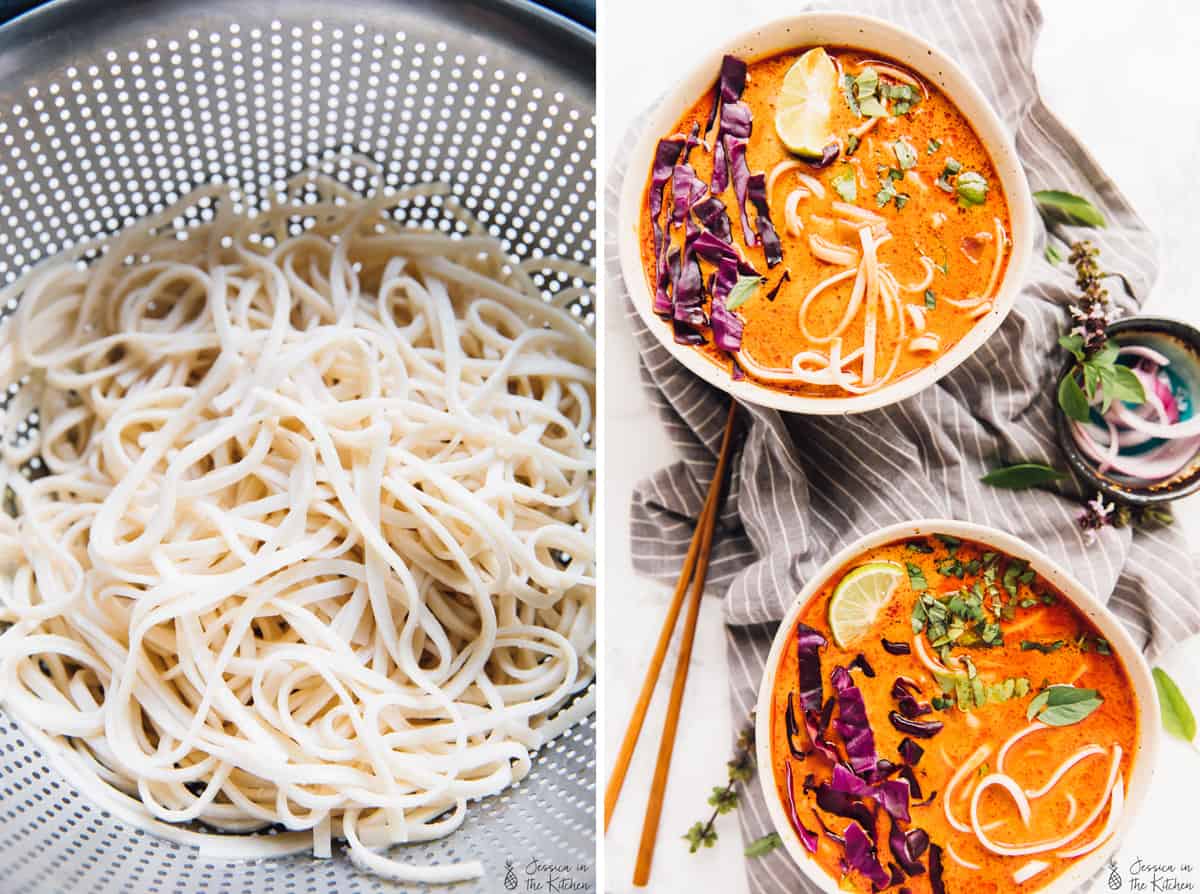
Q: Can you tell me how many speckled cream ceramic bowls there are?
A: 2